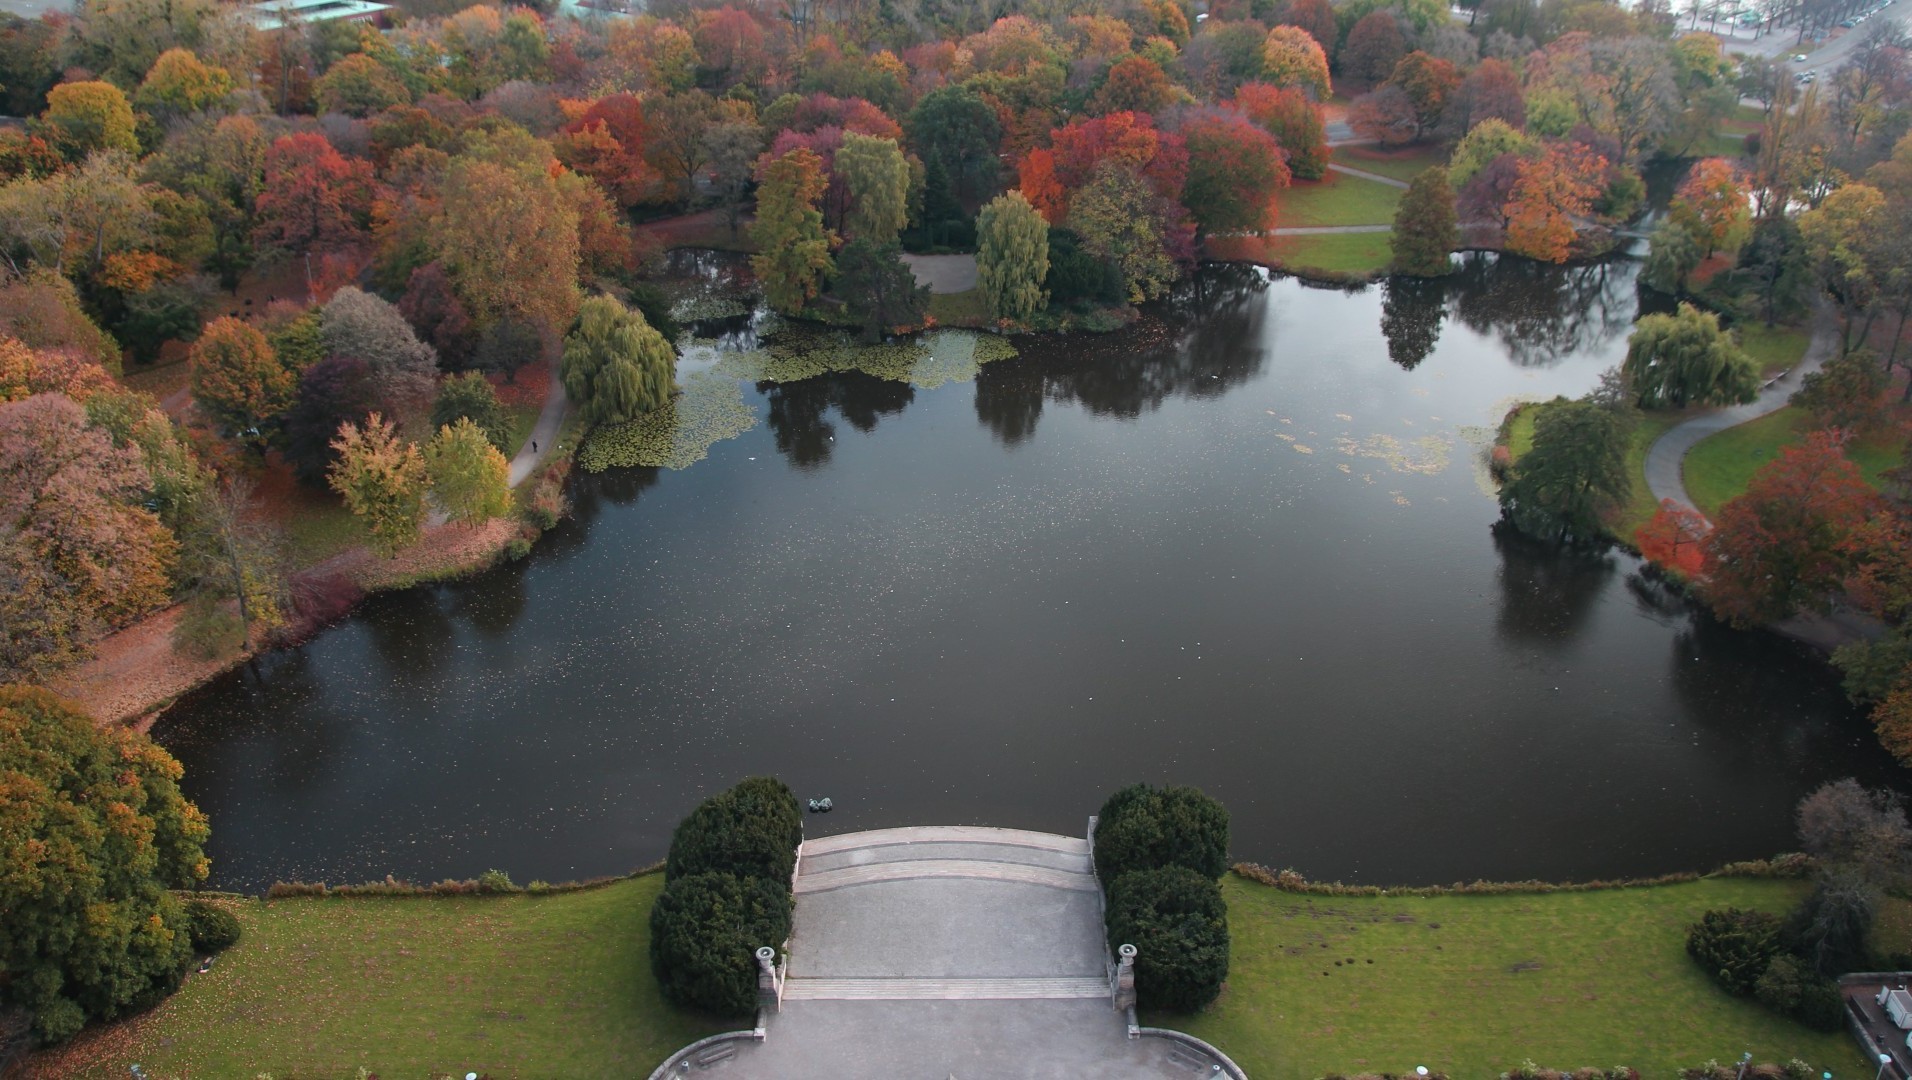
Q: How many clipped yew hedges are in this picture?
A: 4